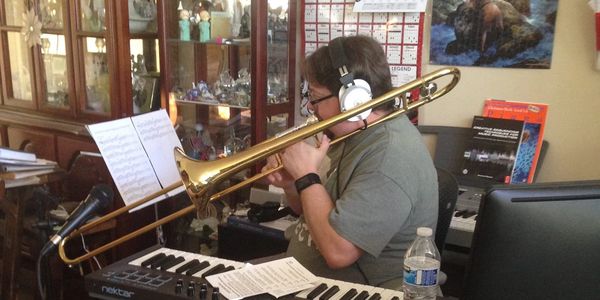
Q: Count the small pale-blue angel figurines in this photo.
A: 2